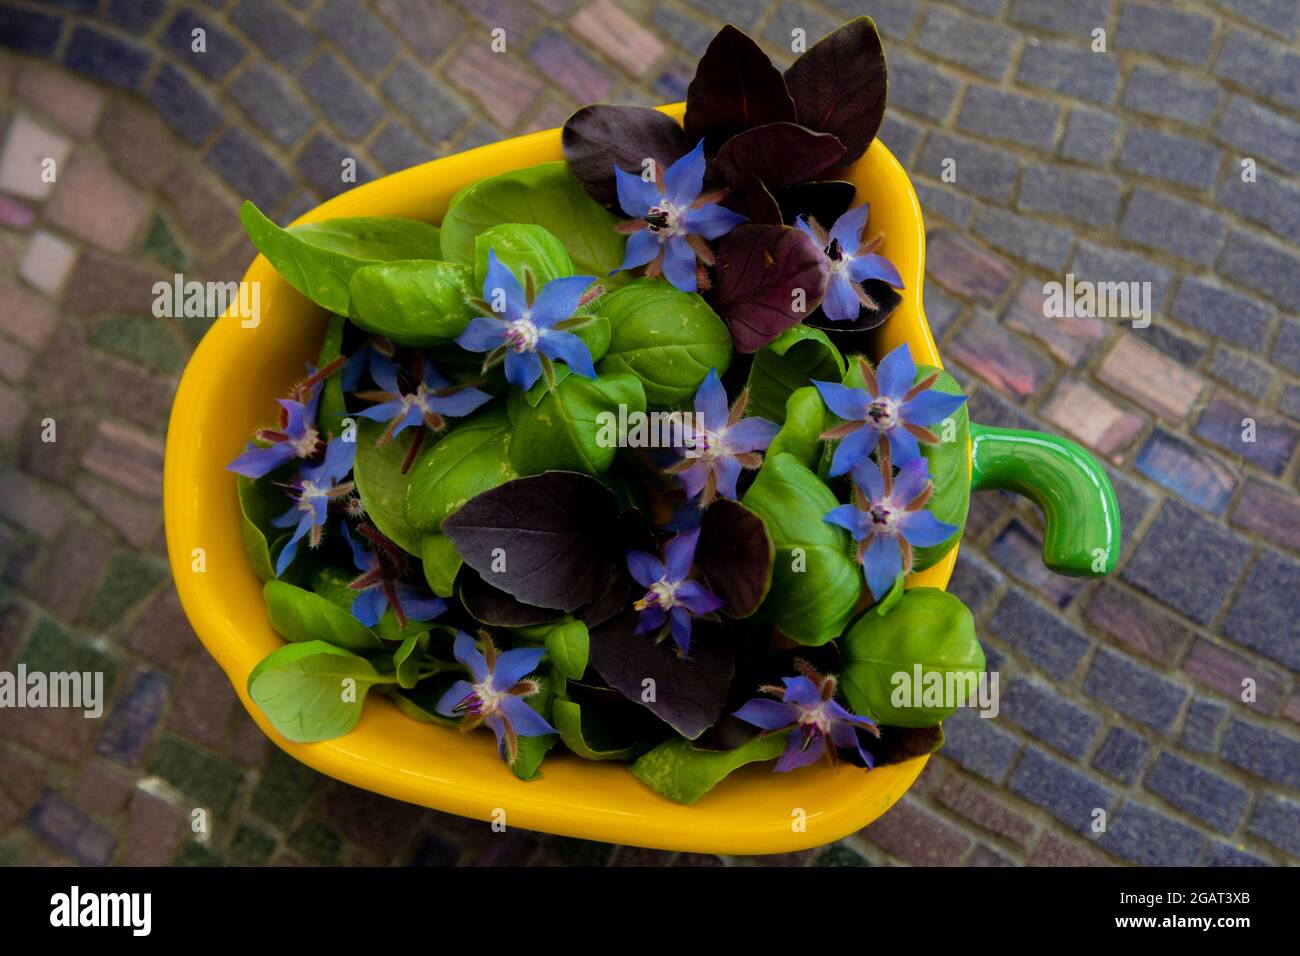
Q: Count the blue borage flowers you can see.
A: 13